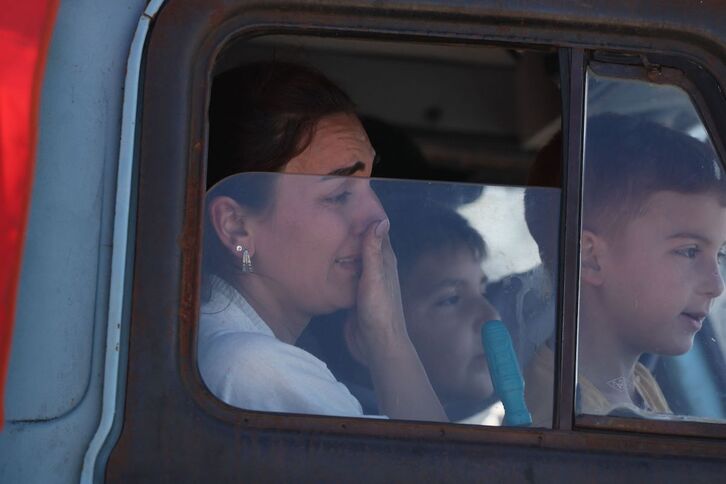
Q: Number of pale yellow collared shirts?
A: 1